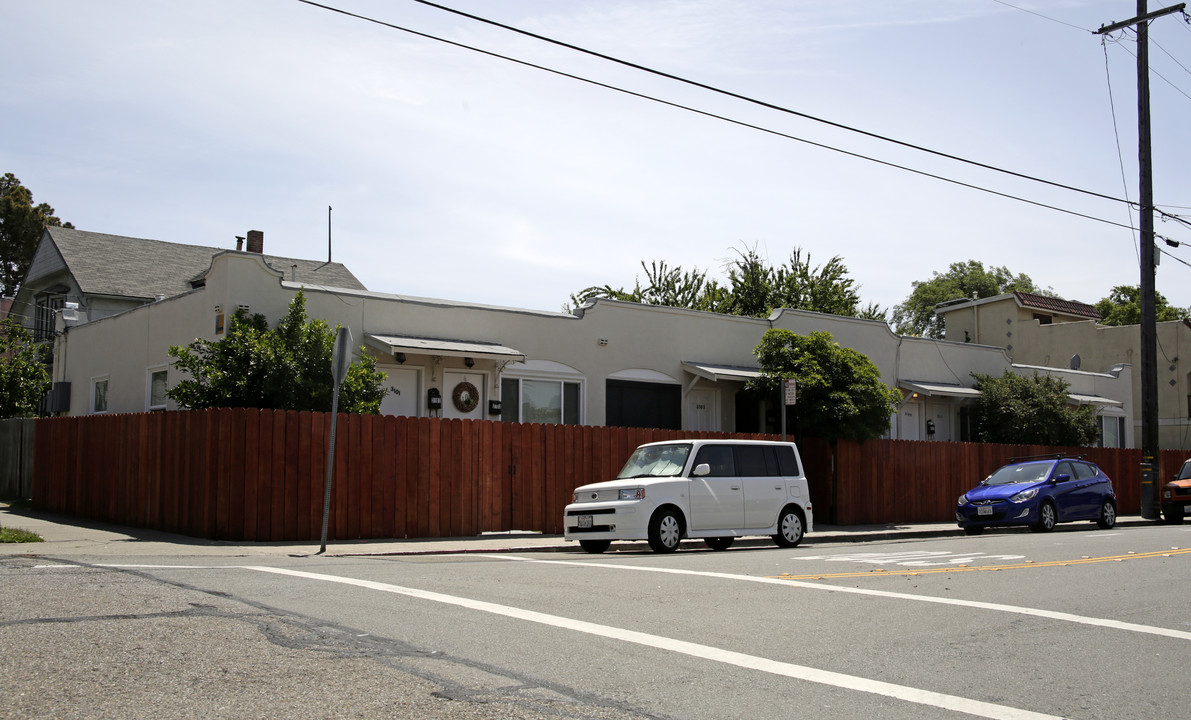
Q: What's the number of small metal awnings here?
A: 4